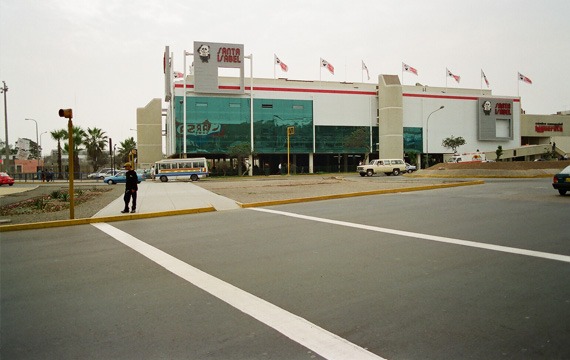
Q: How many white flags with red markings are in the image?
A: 8